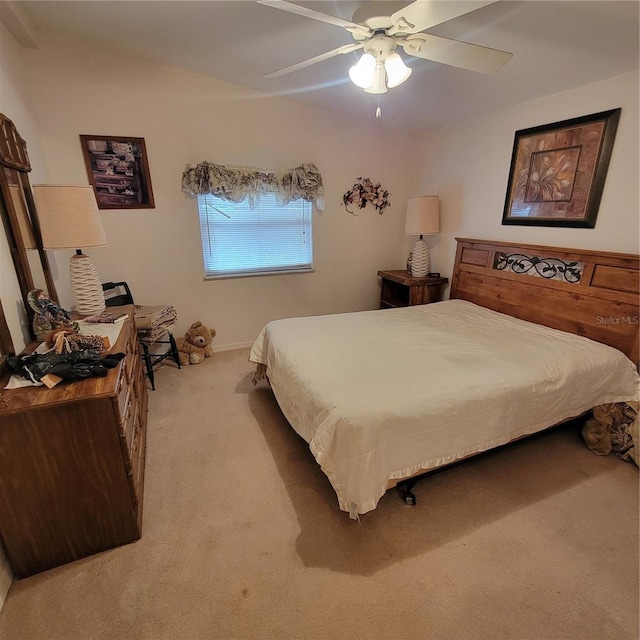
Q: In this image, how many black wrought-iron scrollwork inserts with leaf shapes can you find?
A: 1